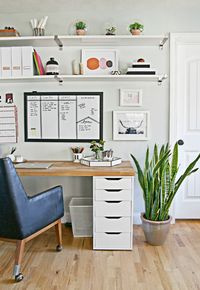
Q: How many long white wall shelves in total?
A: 2